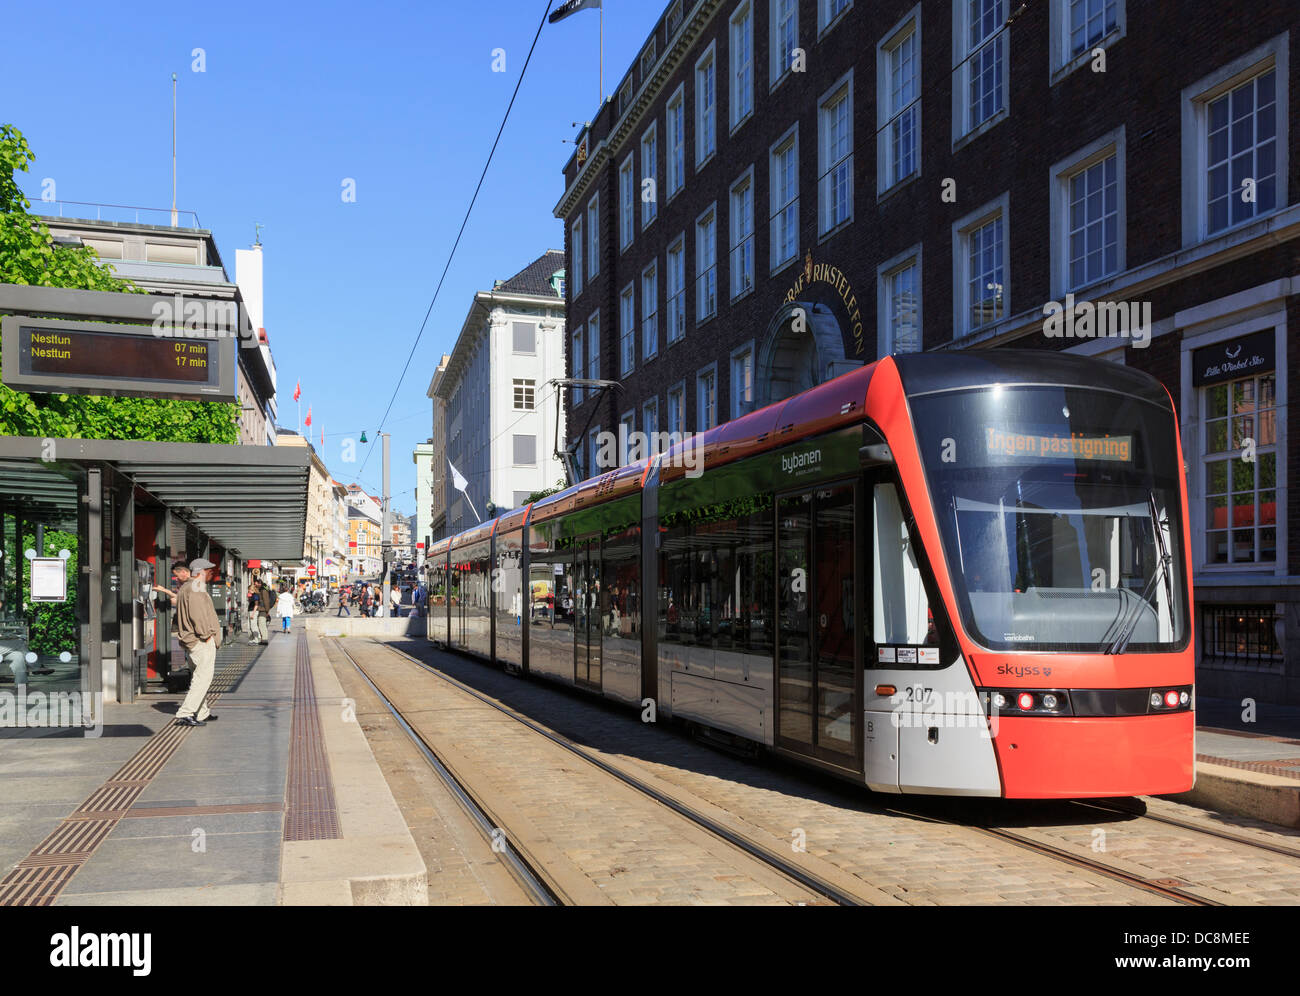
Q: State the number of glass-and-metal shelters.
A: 1